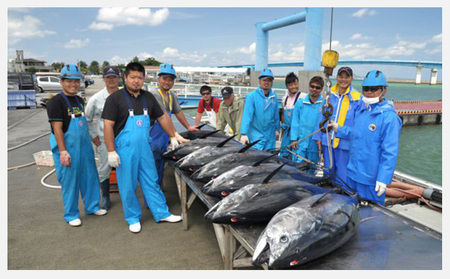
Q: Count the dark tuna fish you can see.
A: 7